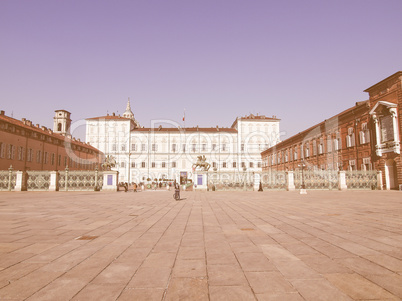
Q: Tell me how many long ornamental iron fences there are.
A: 2